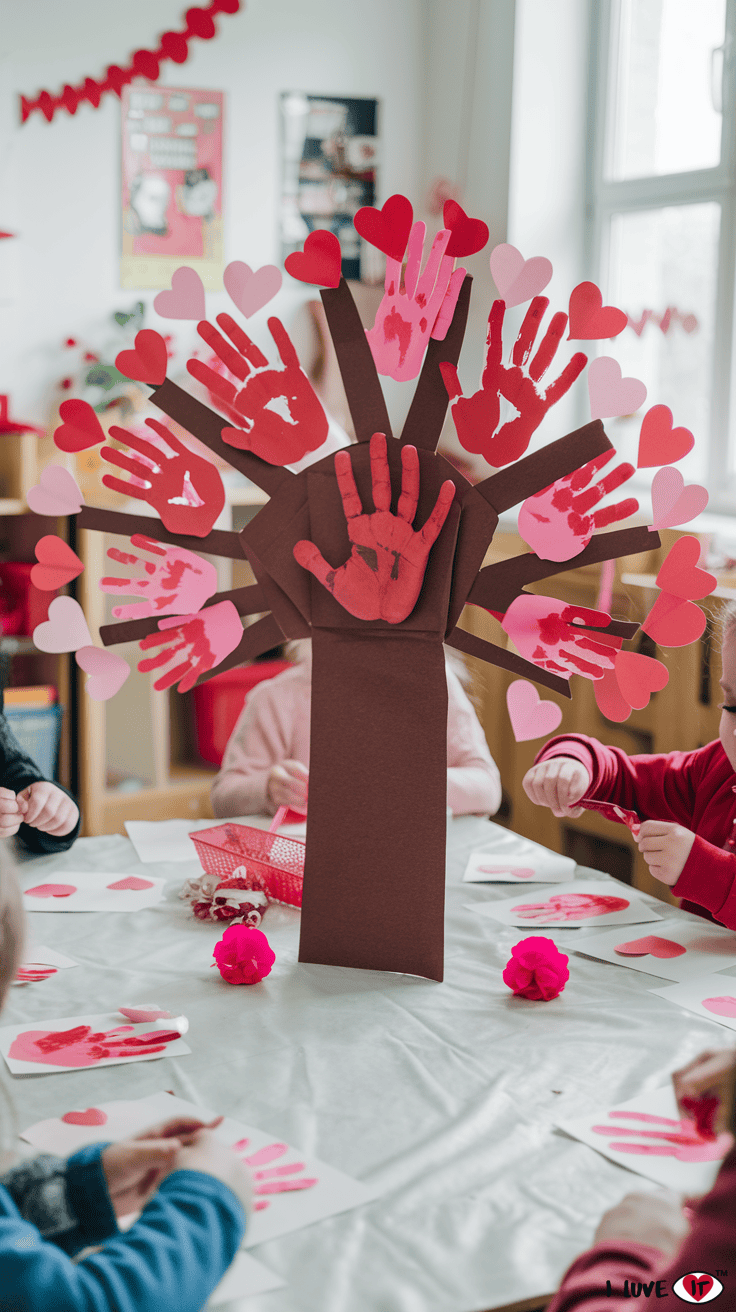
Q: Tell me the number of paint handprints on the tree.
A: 9